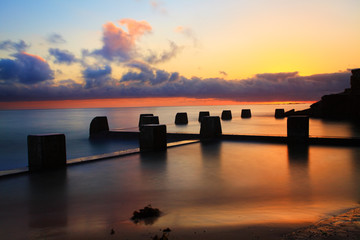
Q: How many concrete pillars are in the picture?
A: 12